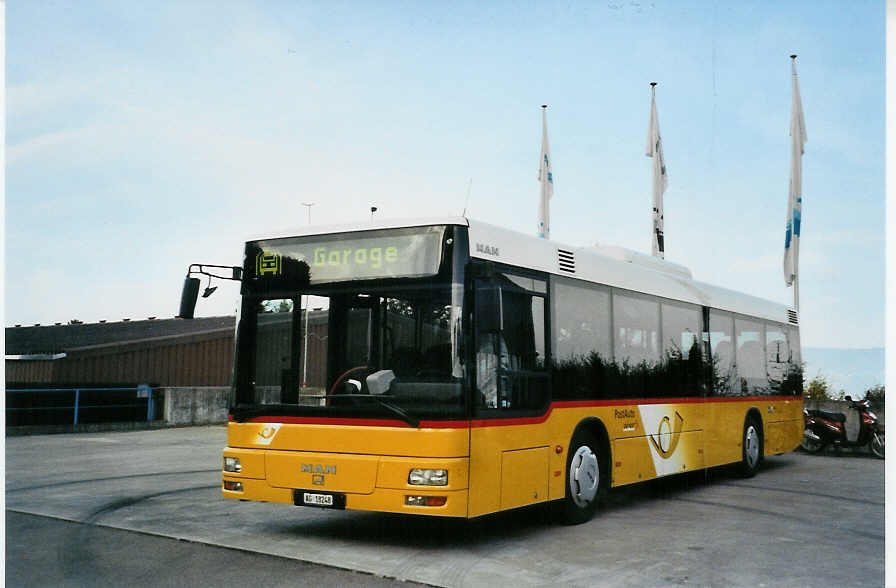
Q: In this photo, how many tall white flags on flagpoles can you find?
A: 3